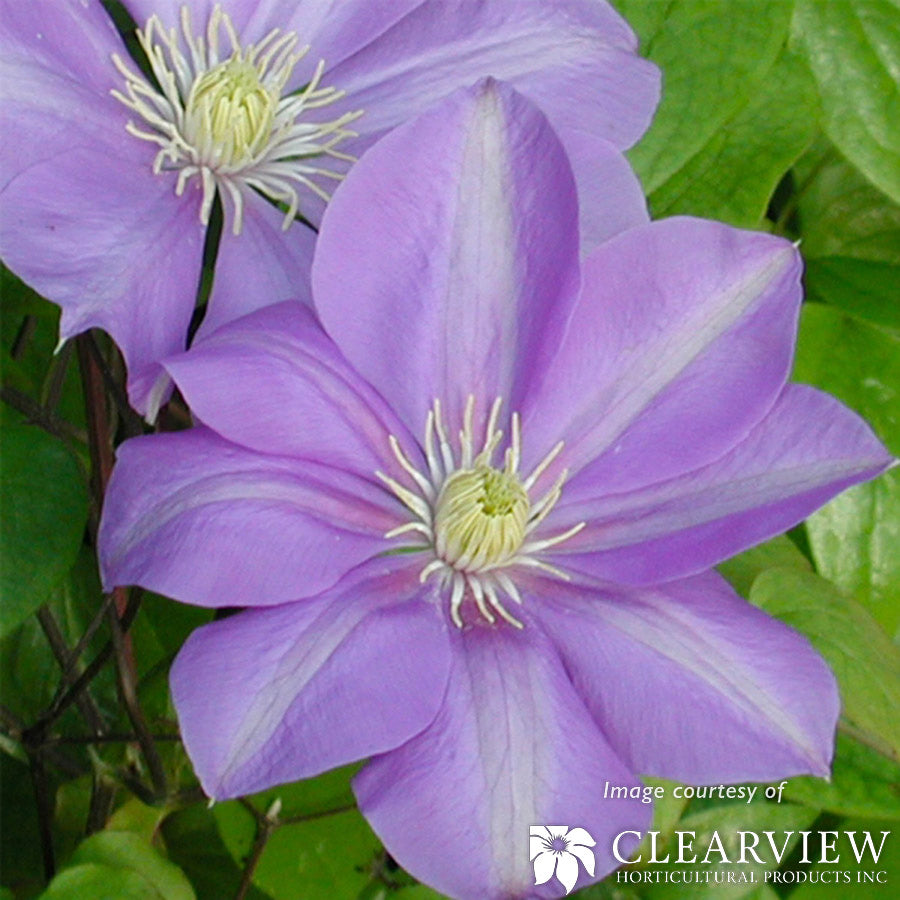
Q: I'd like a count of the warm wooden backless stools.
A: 0